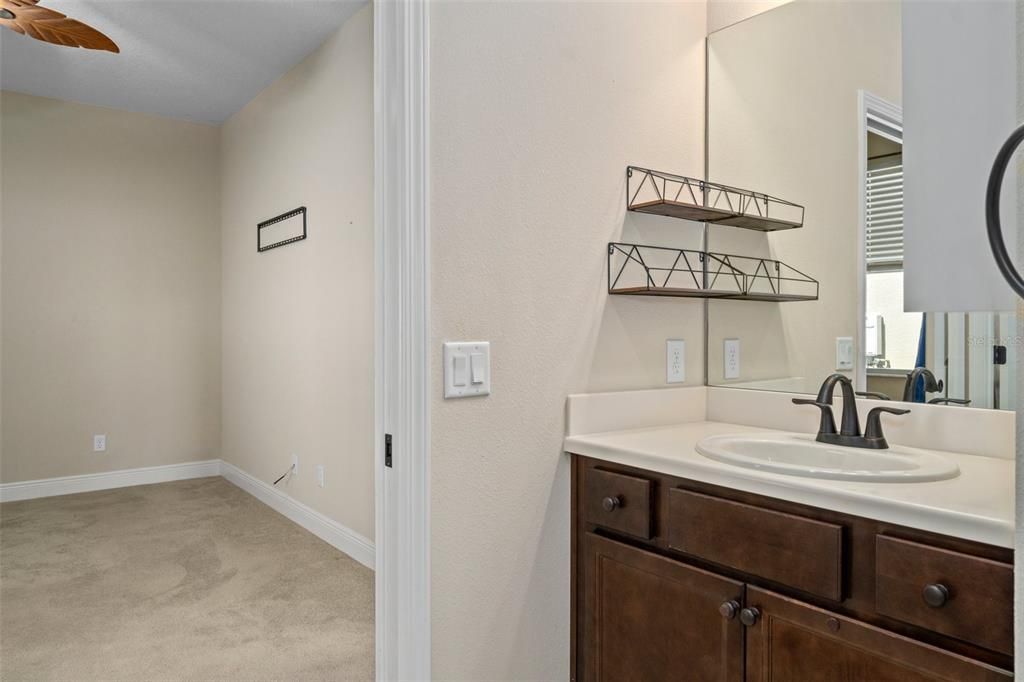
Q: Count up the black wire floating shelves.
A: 2